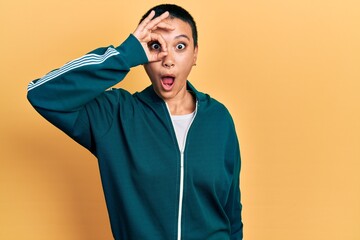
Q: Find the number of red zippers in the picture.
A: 0